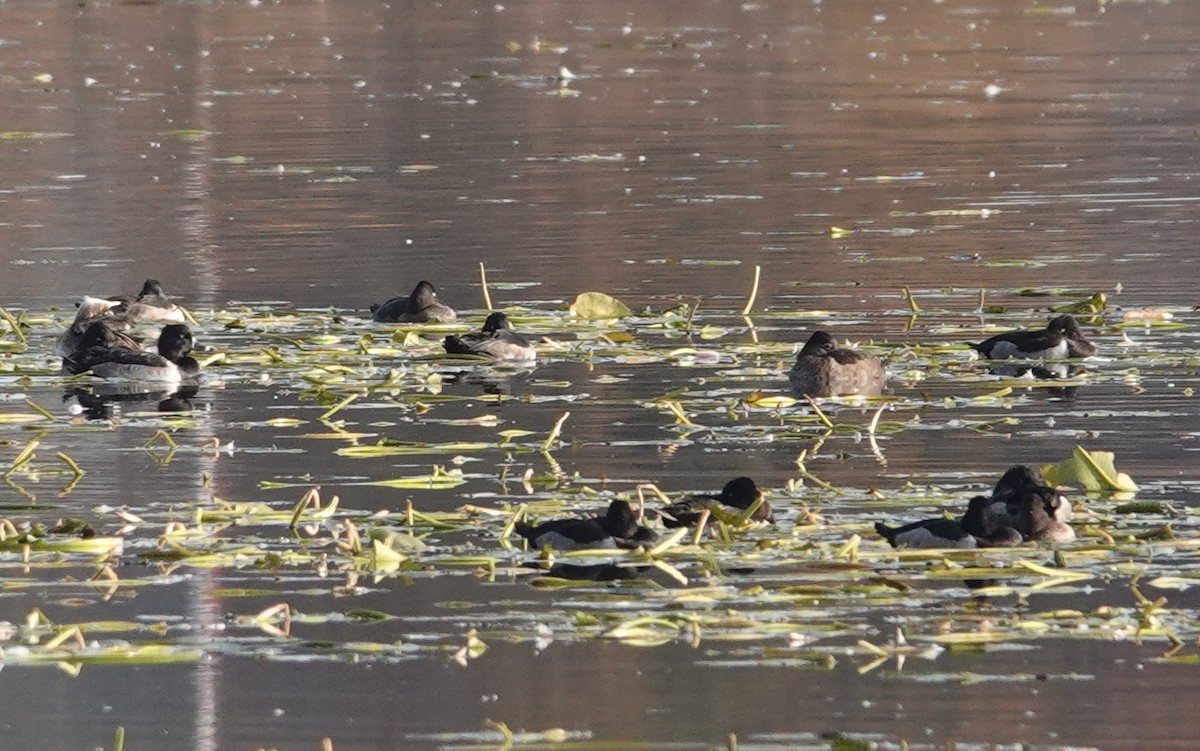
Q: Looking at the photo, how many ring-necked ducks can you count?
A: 11